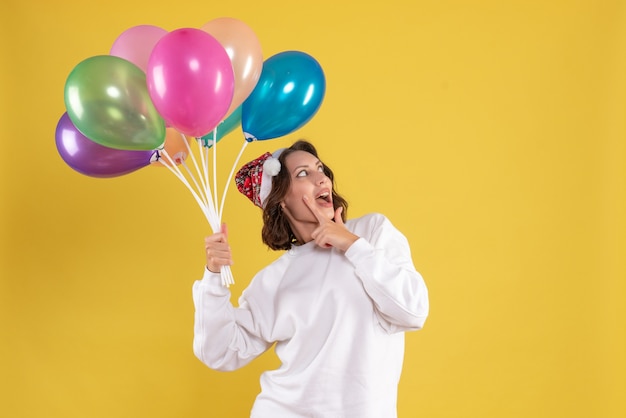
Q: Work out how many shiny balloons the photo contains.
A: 8